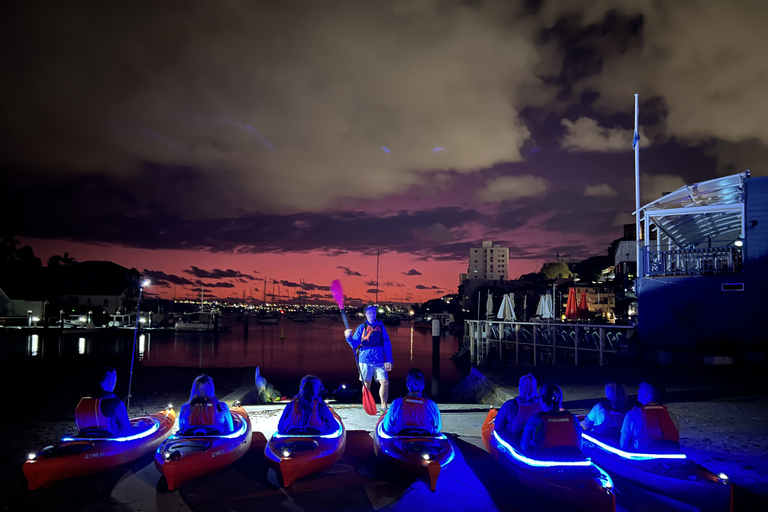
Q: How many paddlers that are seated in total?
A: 8